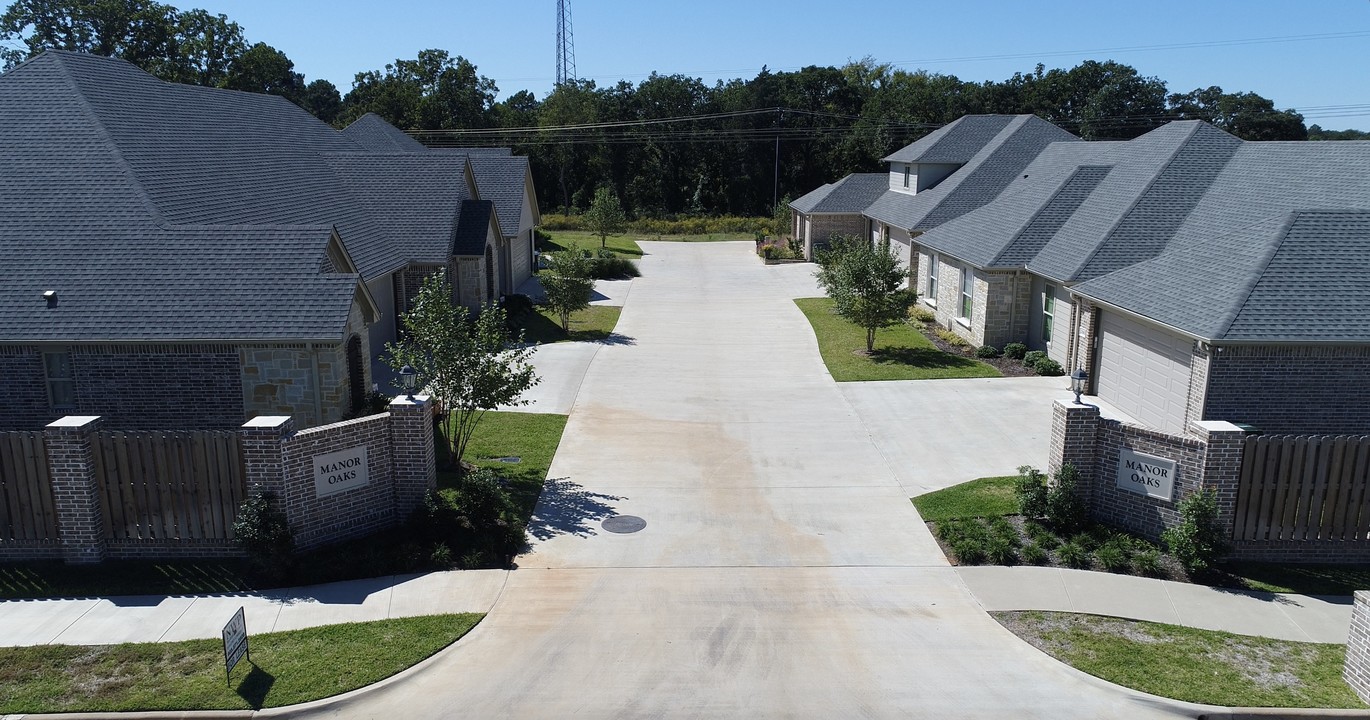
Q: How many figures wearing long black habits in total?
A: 0